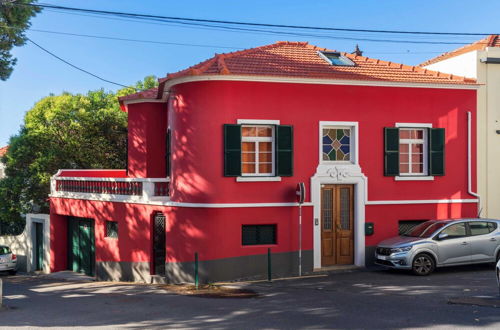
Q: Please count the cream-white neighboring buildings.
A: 1